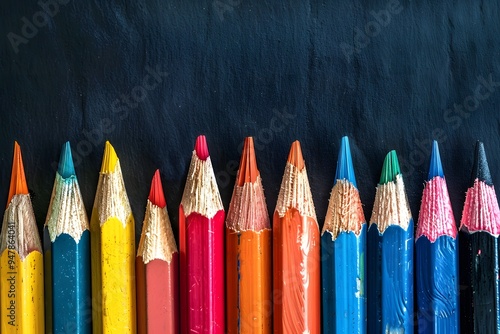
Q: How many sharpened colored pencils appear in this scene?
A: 11